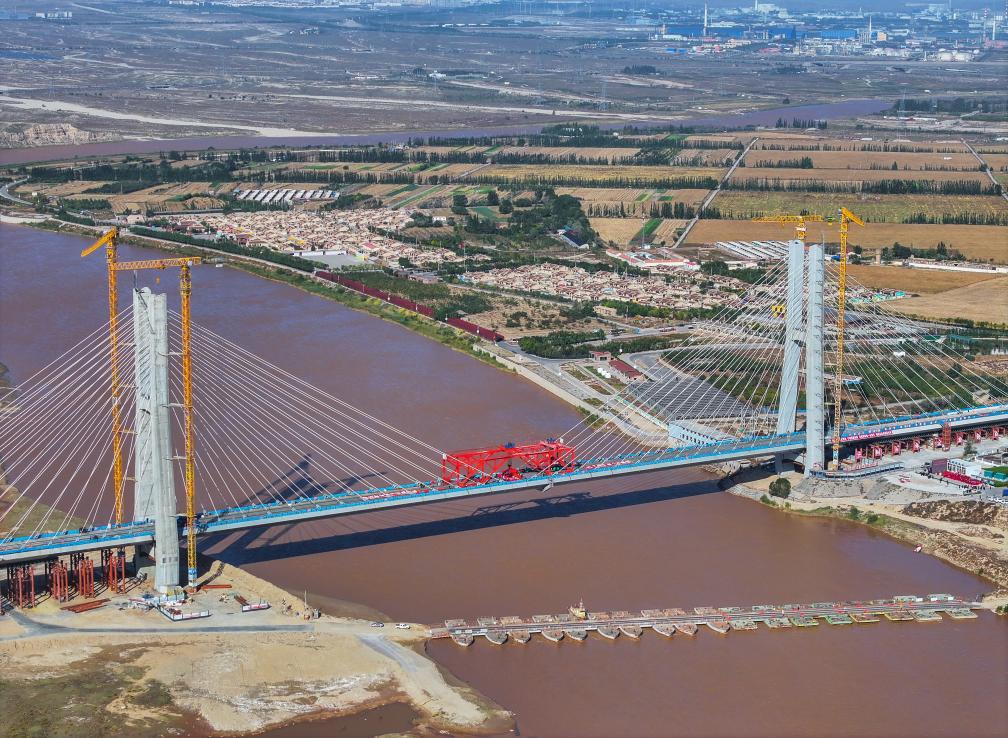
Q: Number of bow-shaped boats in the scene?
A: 10